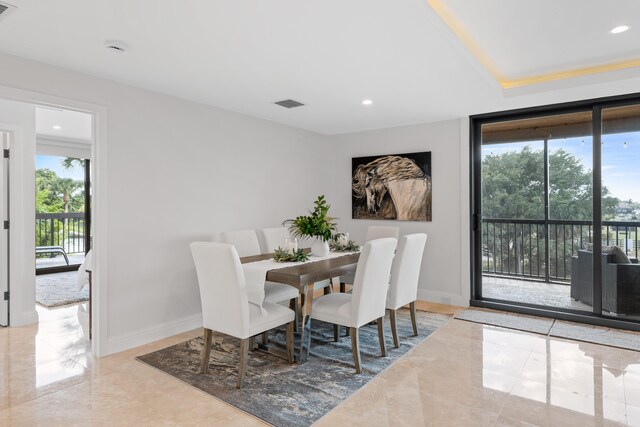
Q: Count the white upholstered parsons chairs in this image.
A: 6